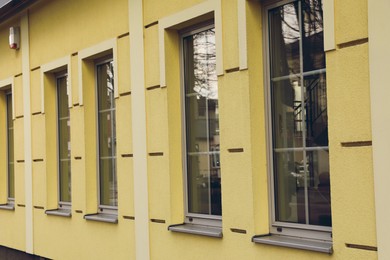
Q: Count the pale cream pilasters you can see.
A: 3